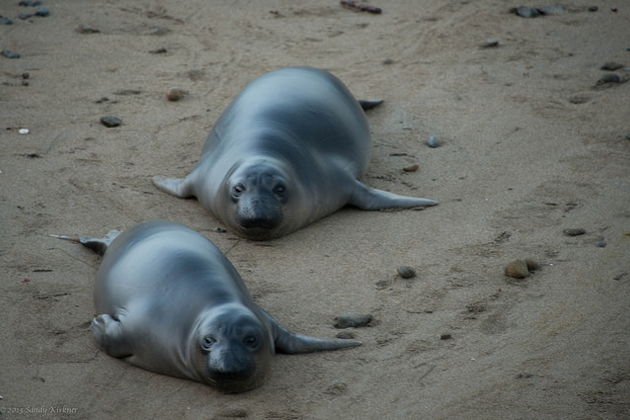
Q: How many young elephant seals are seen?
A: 2